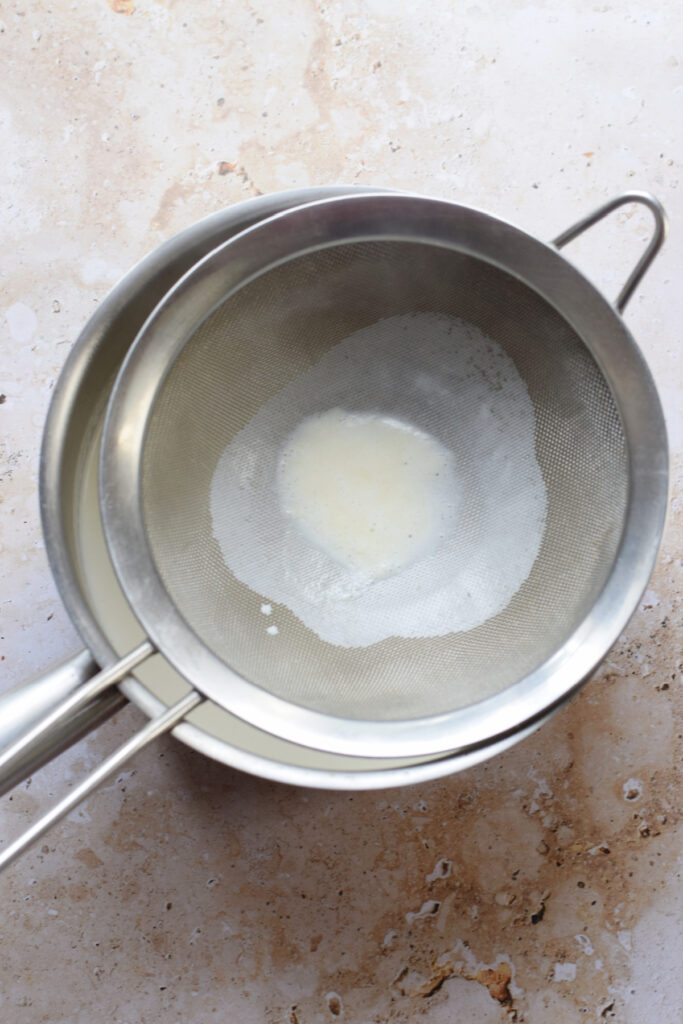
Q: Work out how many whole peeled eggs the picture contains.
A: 0